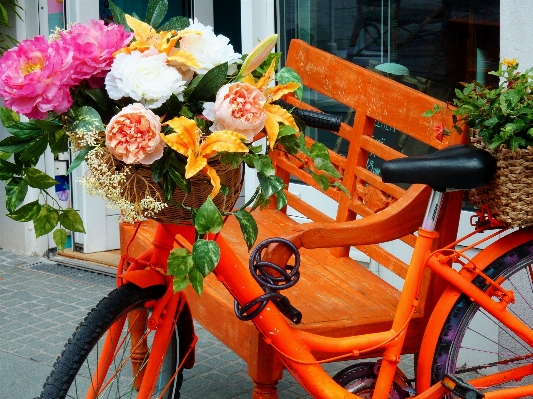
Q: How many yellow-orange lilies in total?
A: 3